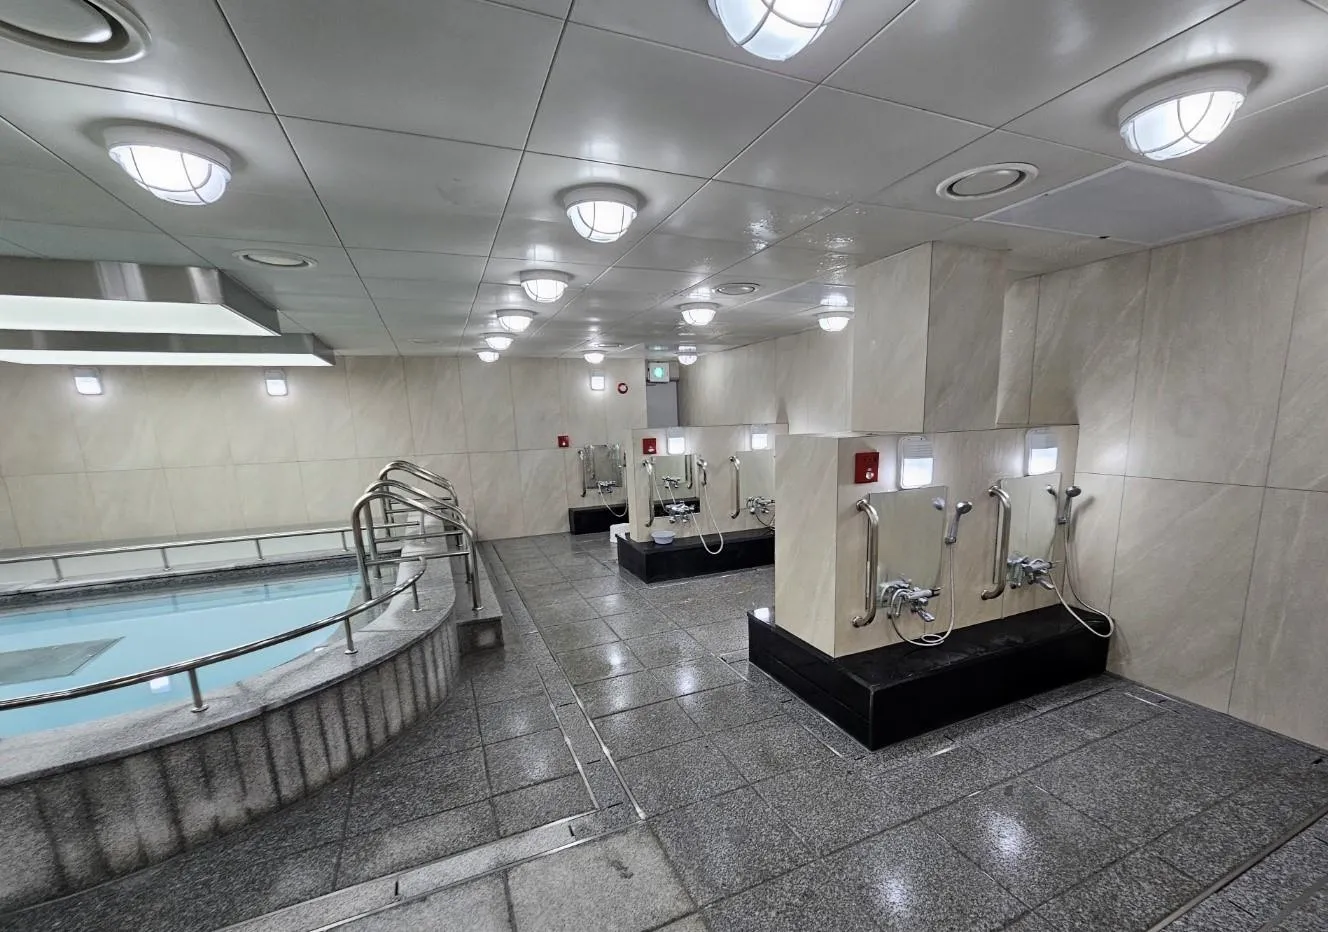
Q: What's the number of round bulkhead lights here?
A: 12